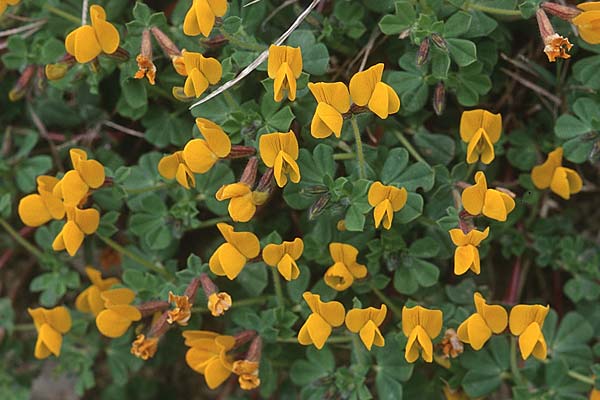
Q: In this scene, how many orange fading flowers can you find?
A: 7